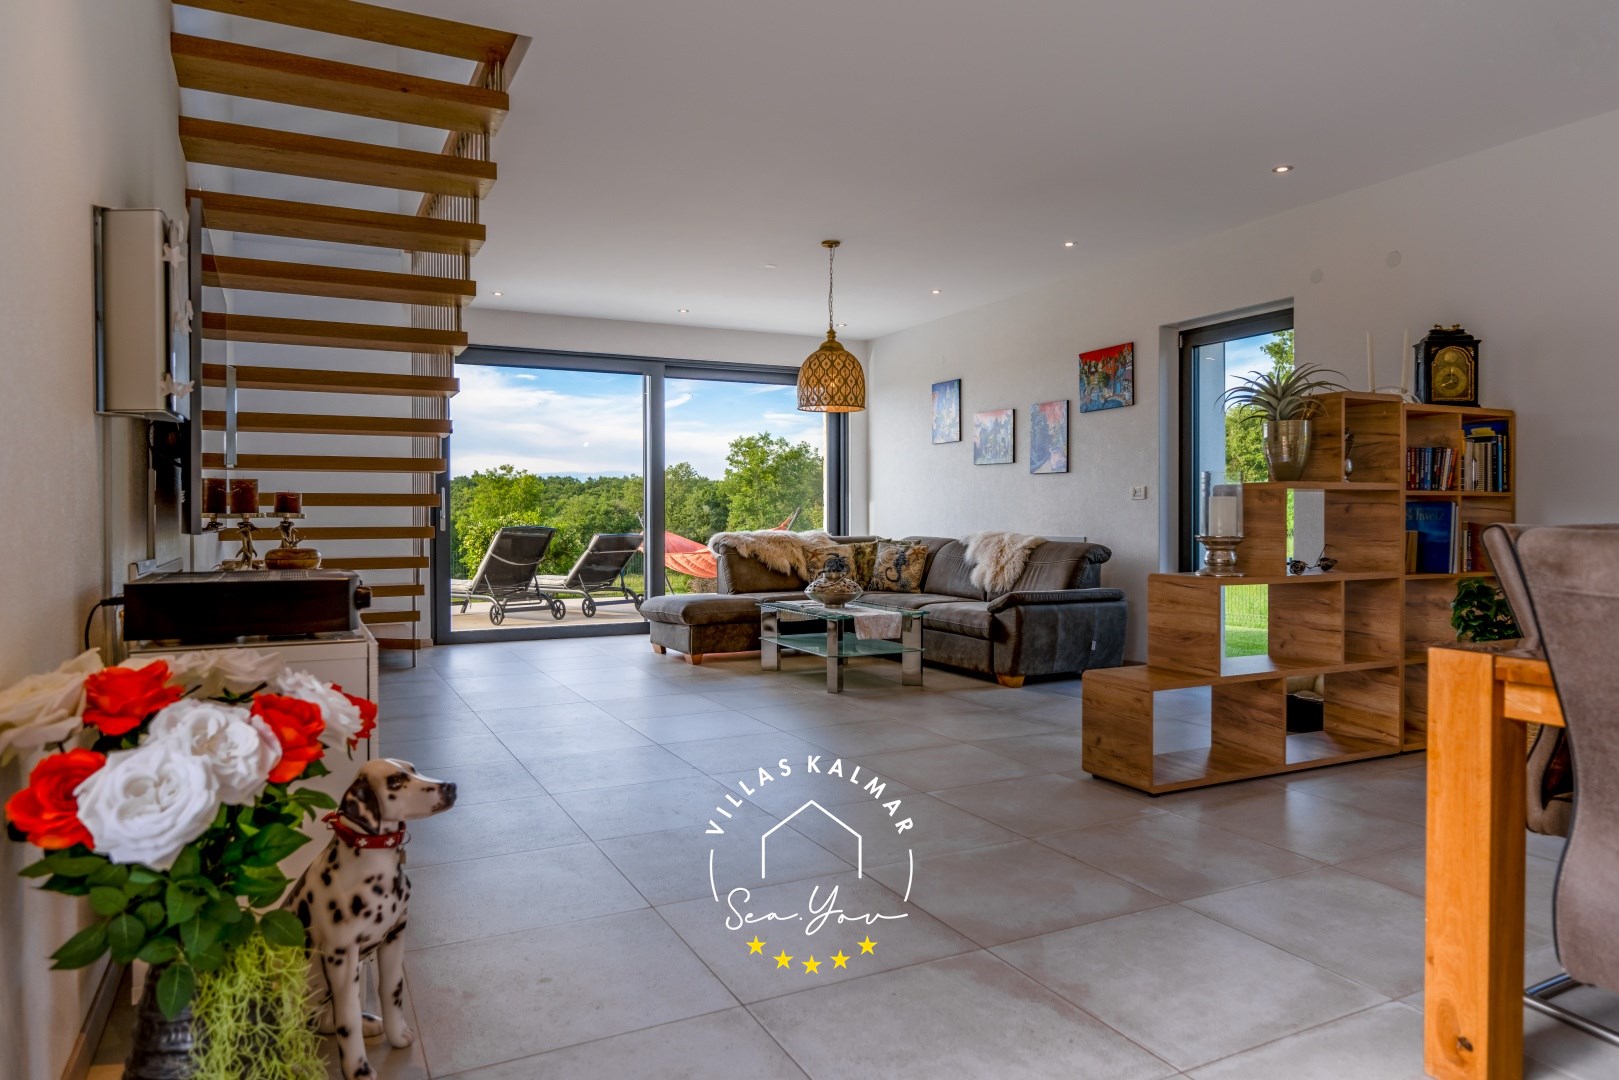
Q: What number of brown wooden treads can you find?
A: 15